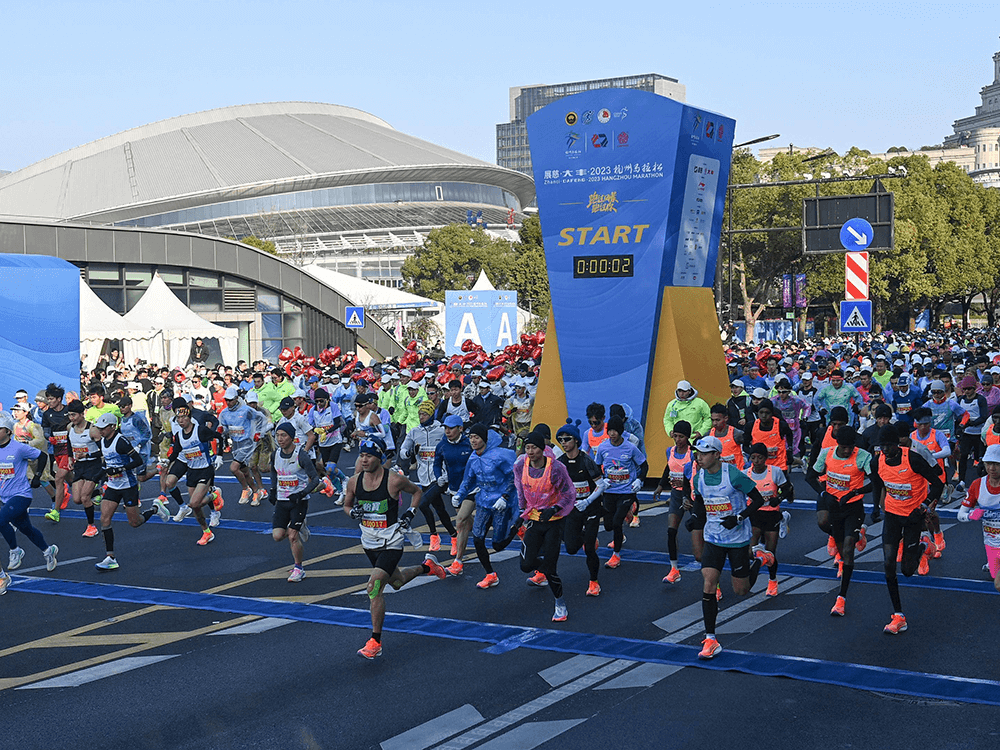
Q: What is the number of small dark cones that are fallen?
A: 0